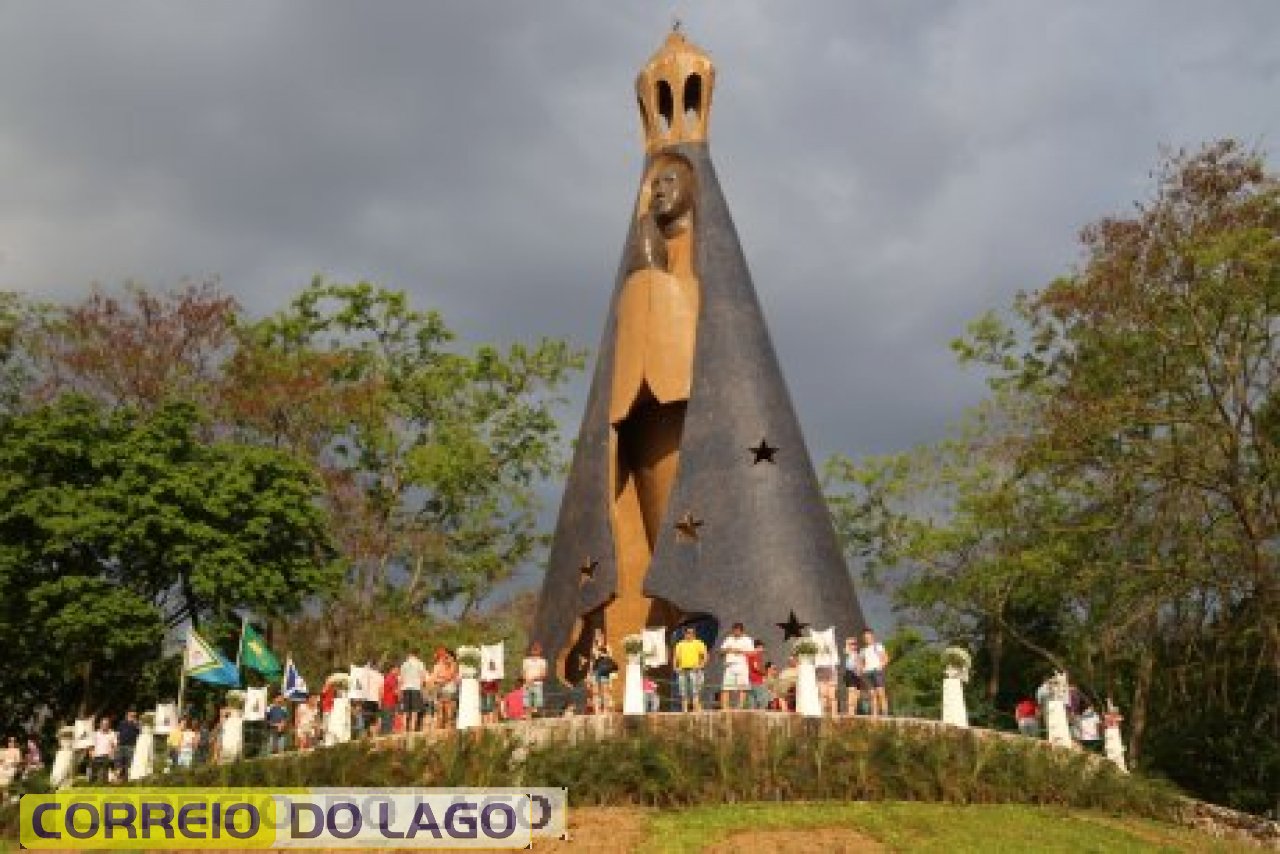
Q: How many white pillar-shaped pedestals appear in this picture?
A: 10